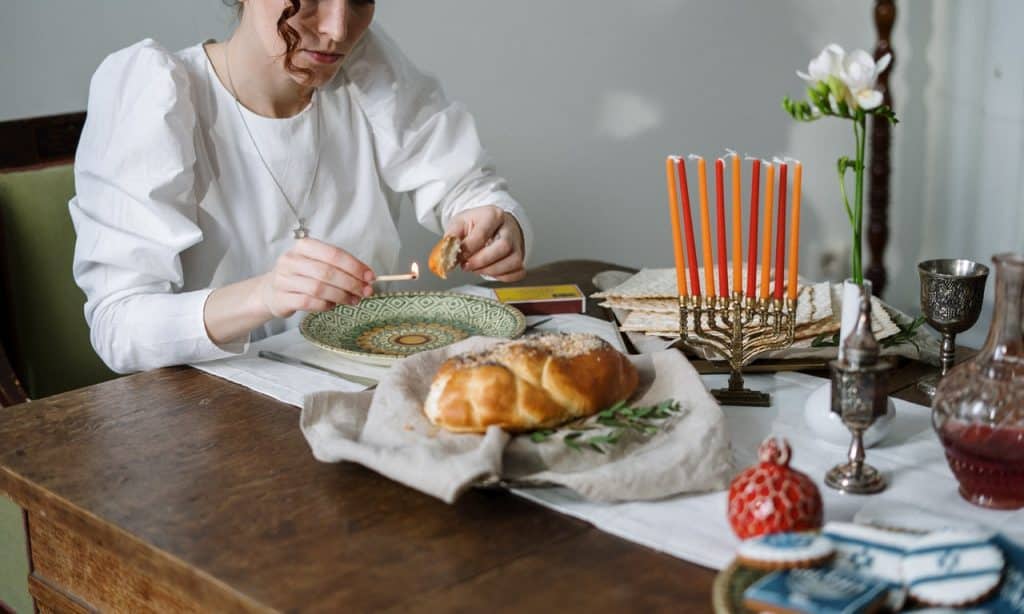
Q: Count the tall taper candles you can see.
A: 9